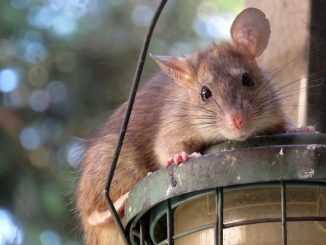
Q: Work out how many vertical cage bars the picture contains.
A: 4